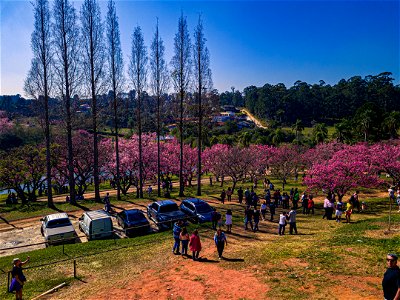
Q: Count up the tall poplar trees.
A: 8